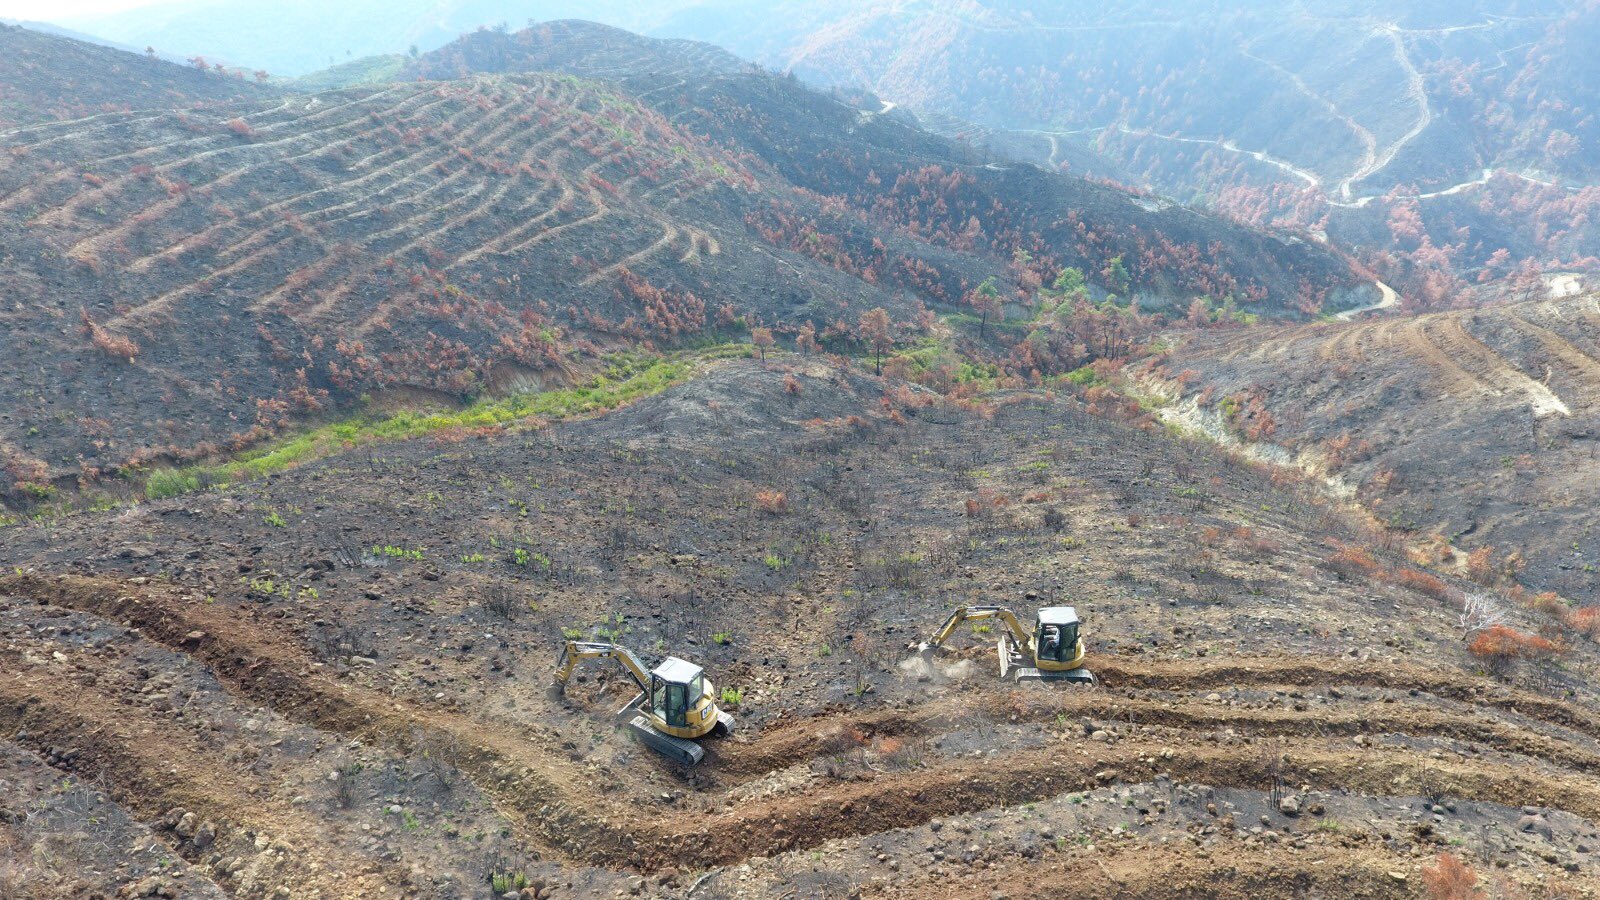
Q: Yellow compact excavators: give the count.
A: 2